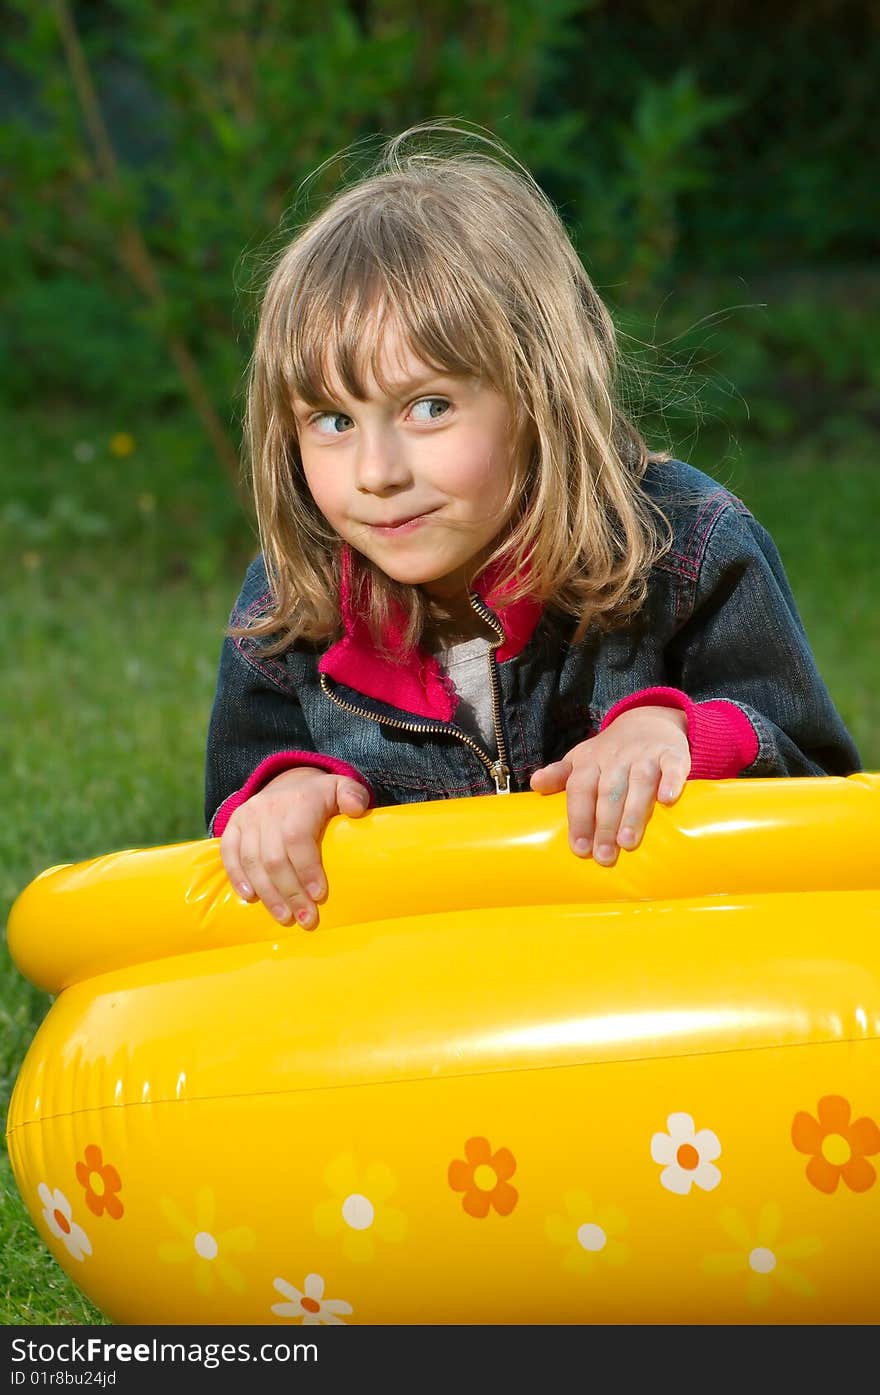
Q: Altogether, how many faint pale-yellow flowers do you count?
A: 4